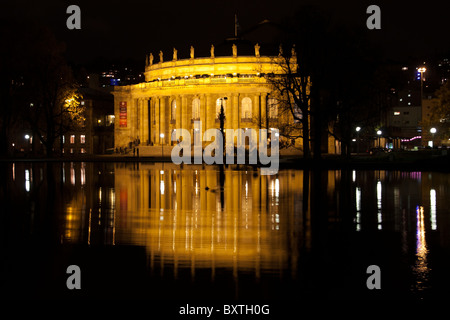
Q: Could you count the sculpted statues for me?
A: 10